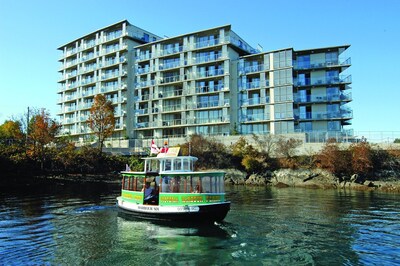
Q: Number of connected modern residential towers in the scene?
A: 3